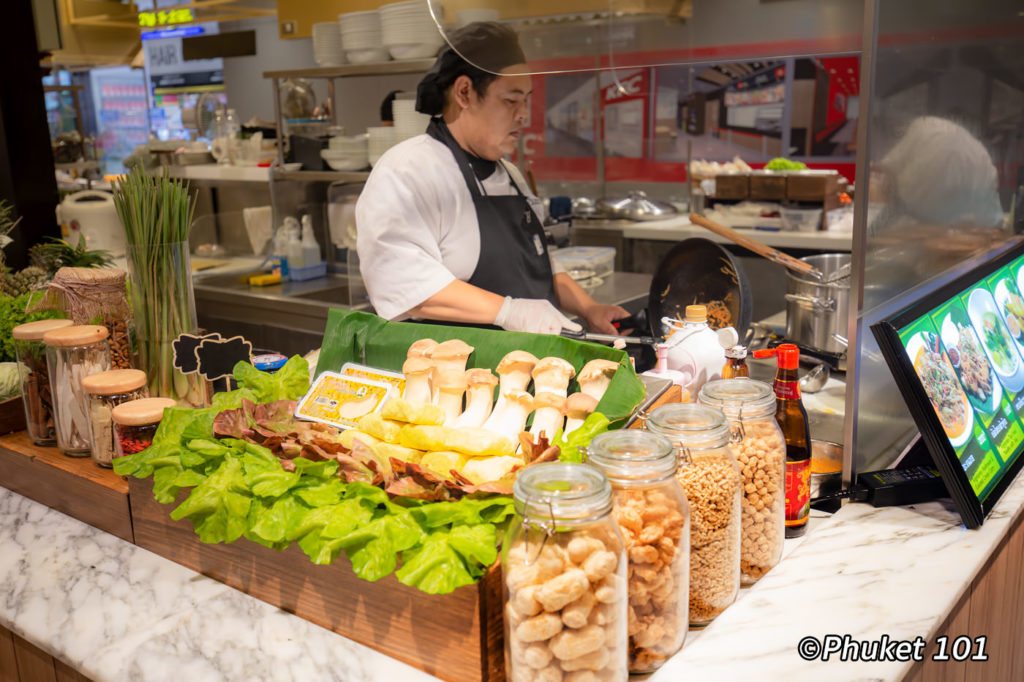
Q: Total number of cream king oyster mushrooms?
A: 11